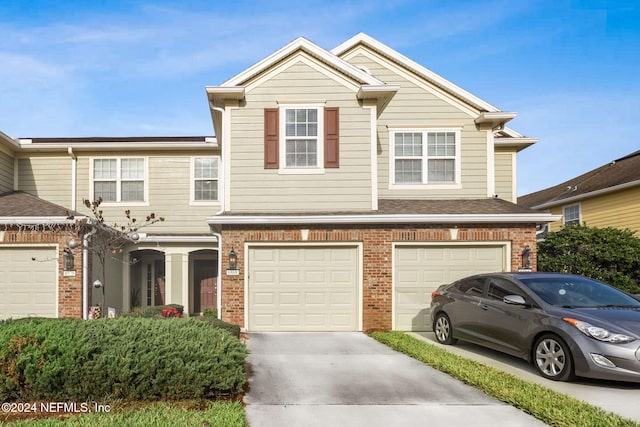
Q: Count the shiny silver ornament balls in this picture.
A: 3